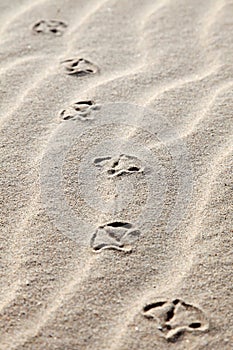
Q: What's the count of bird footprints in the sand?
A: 6